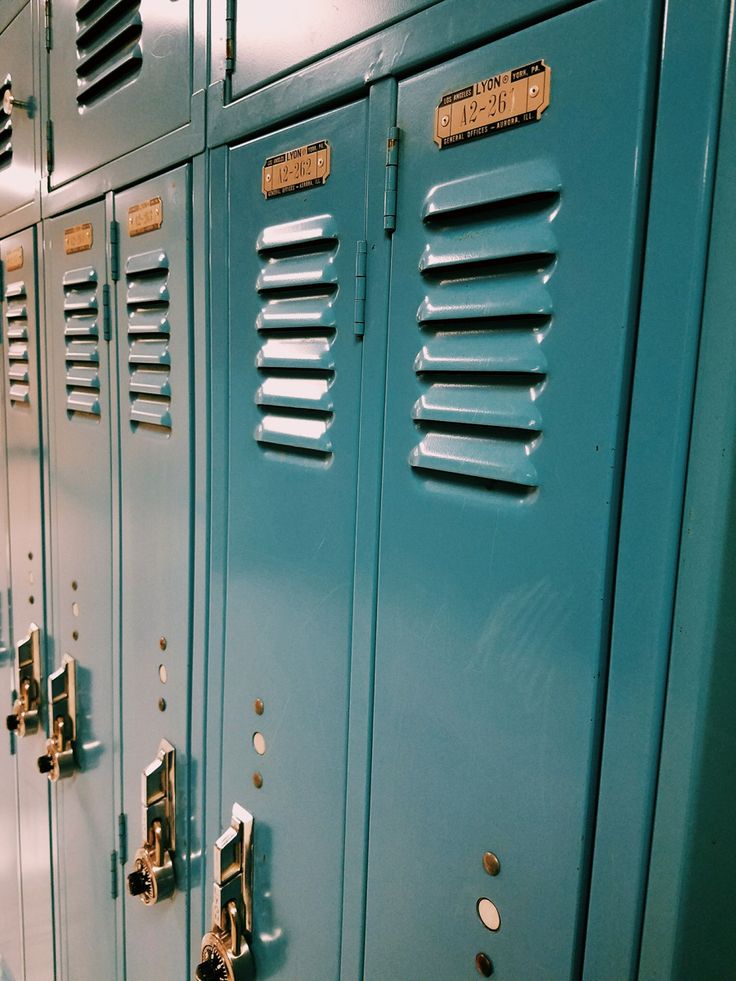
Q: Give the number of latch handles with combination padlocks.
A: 4